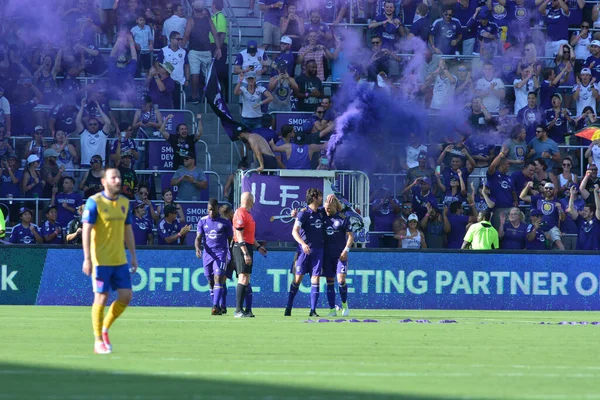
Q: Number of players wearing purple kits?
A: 4